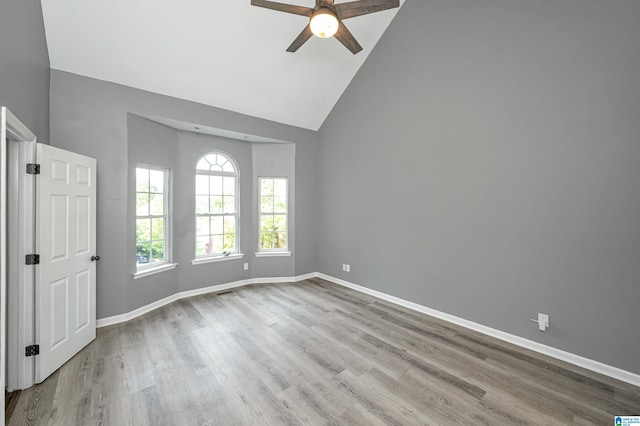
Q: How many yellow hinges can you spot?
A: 0